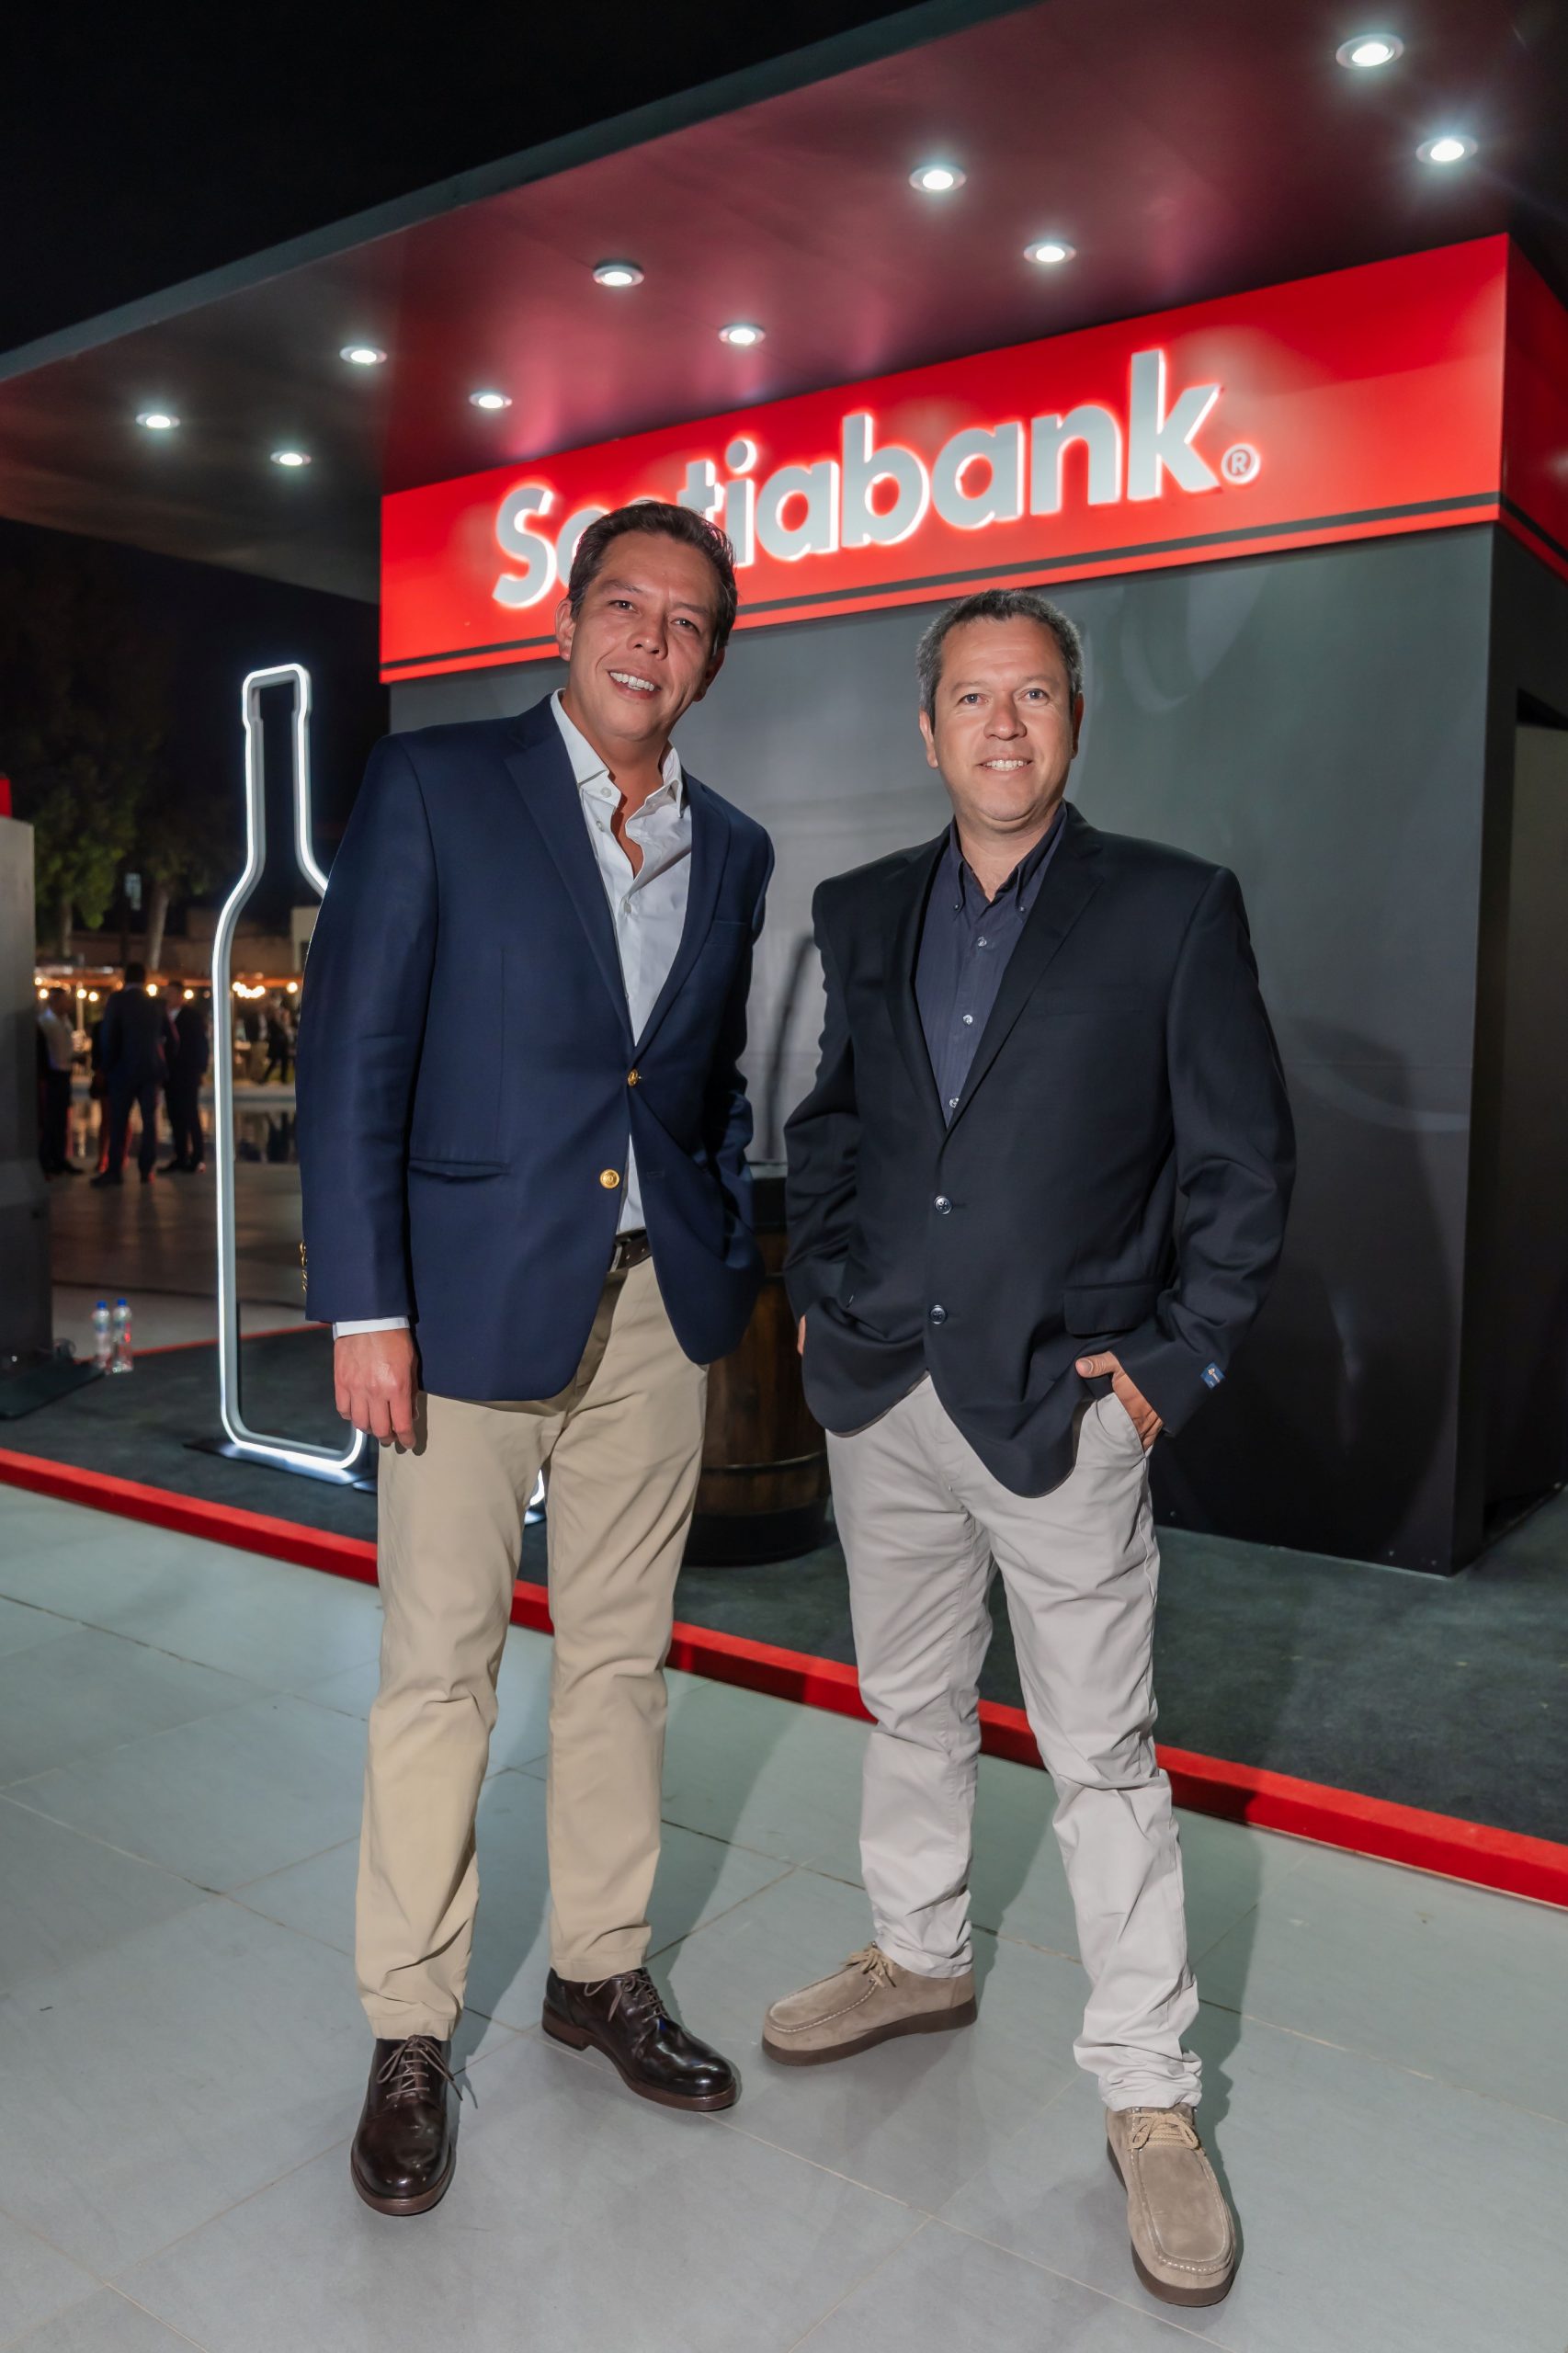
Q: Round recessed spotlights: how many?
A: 10